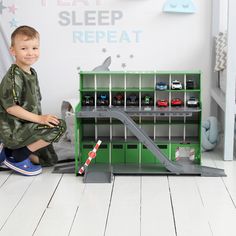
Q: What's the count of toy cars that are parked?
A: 11